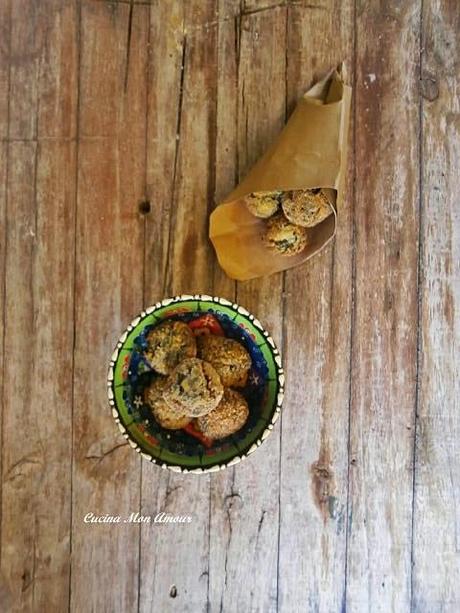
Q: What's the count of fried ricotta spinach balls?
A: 8